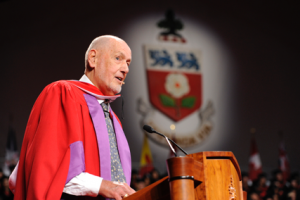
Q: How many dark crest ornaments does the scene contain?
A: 1